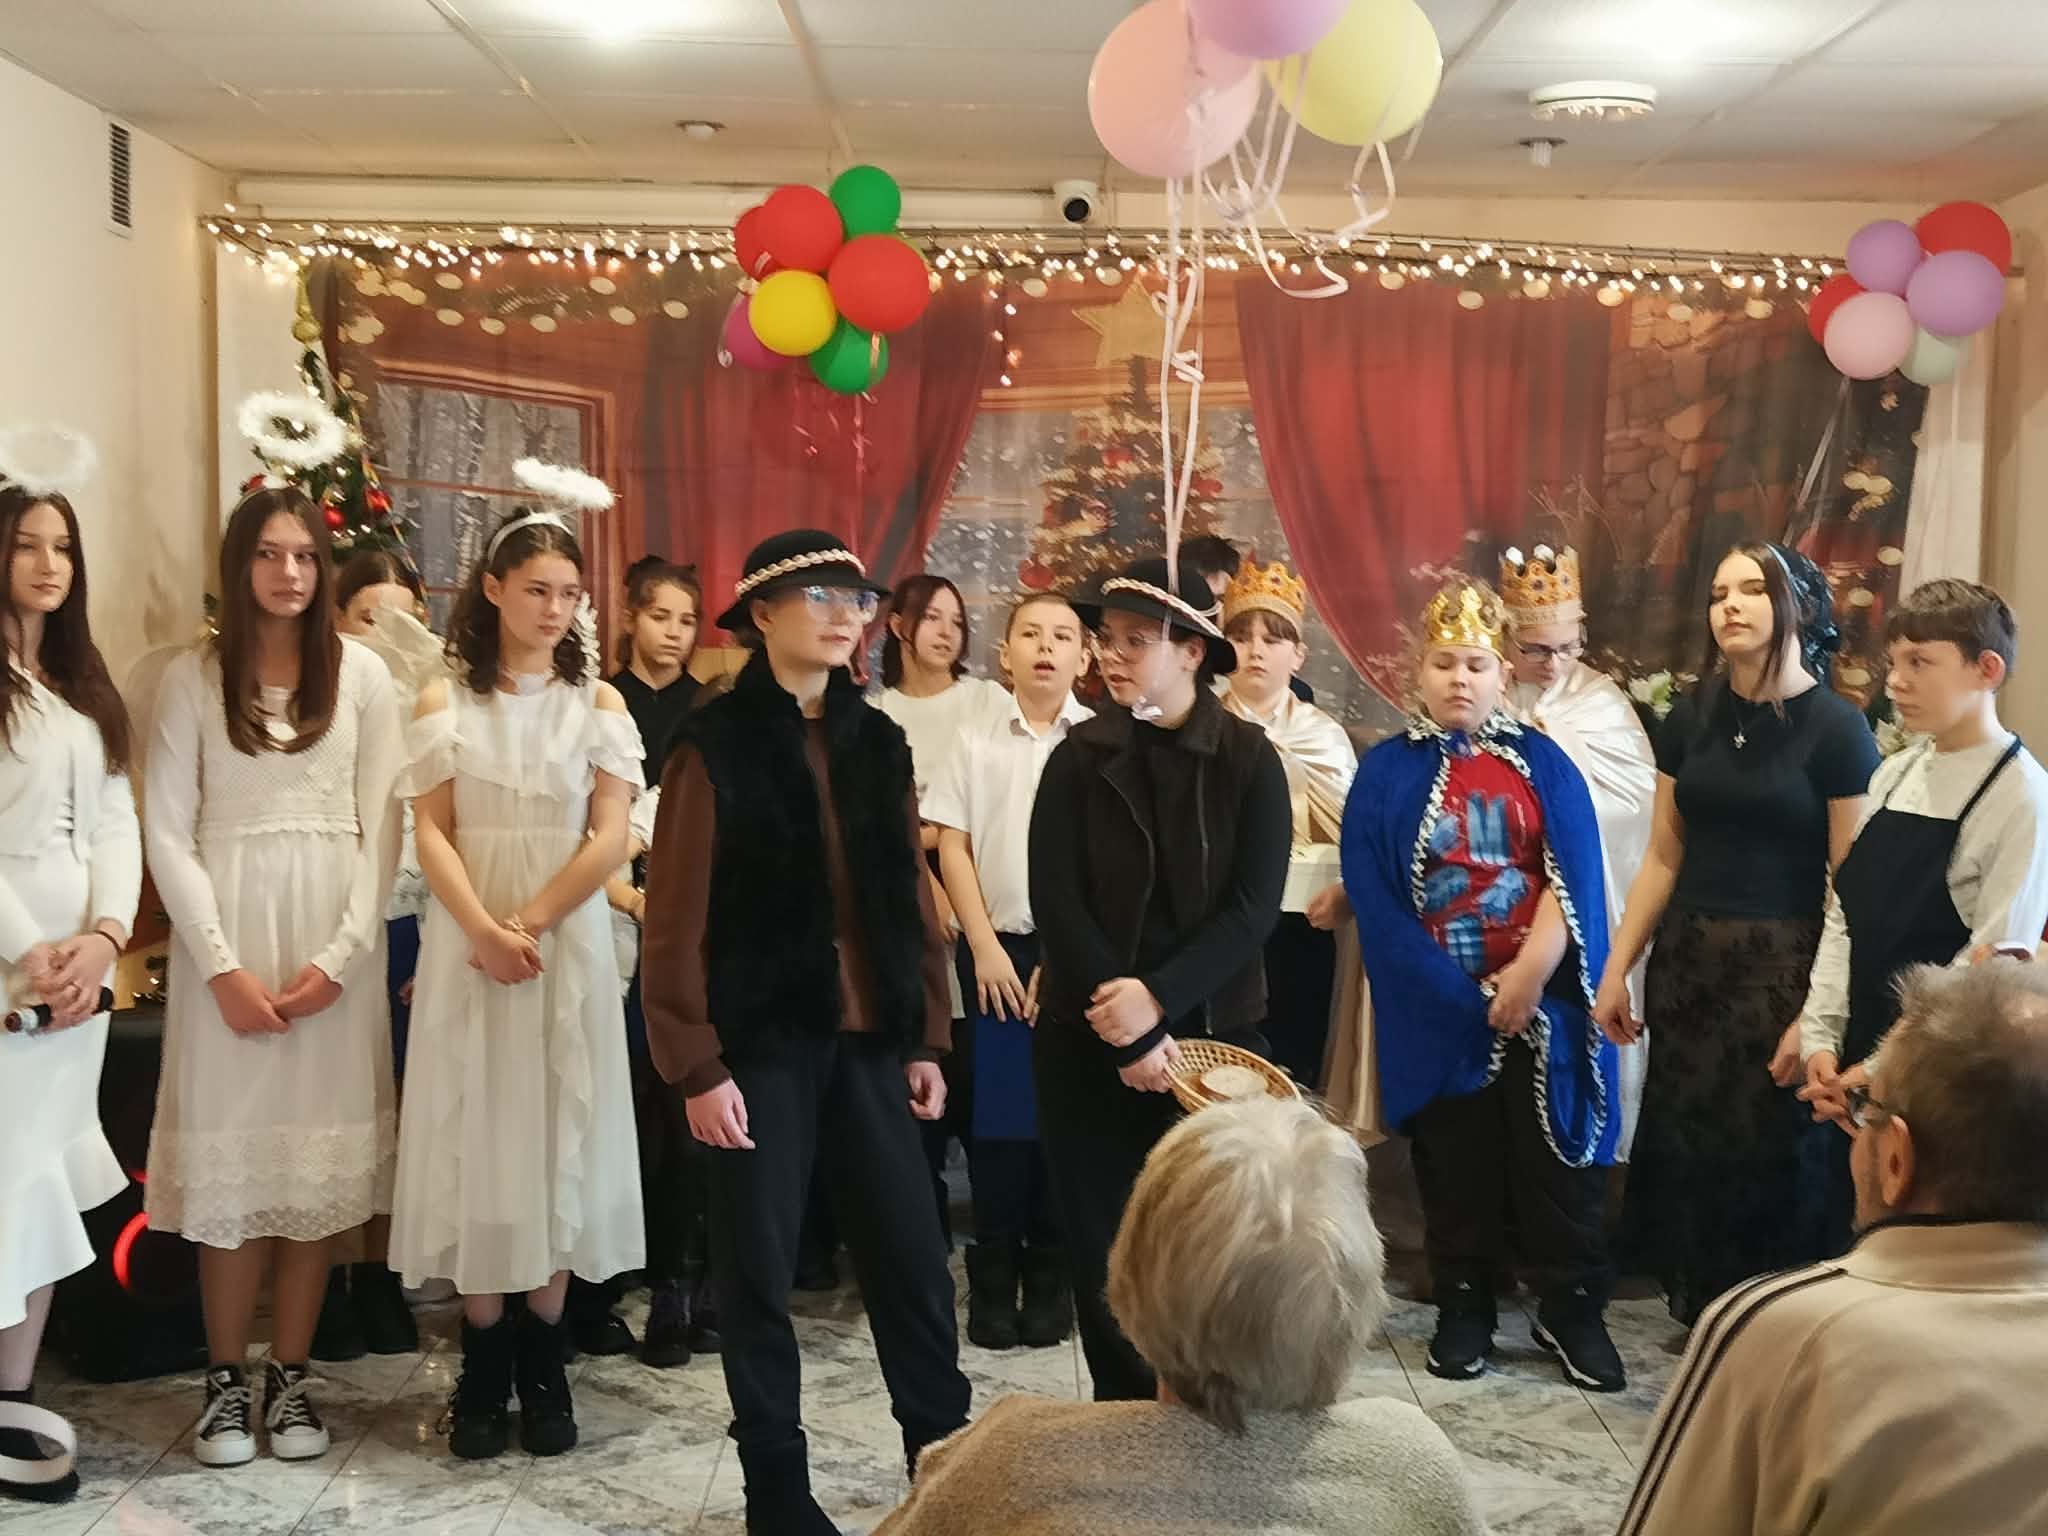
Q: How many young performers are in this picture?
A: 15